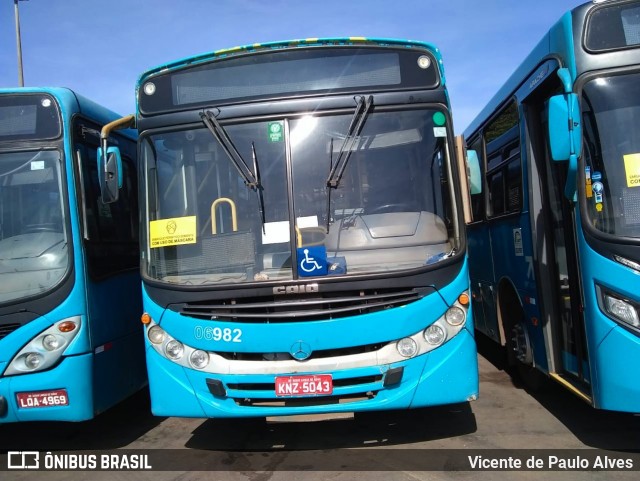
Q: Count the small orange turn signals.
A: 3